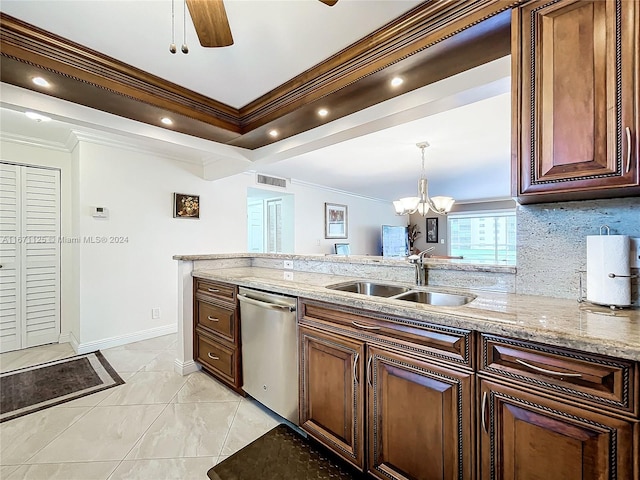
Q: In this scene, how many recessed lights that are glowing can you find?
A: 5